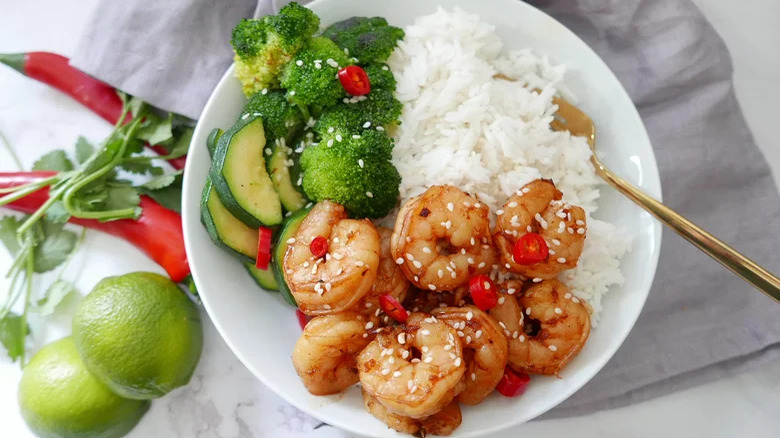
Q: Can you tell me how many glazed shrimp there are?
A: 9